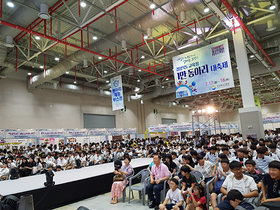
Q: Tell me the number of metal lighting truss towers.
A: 1